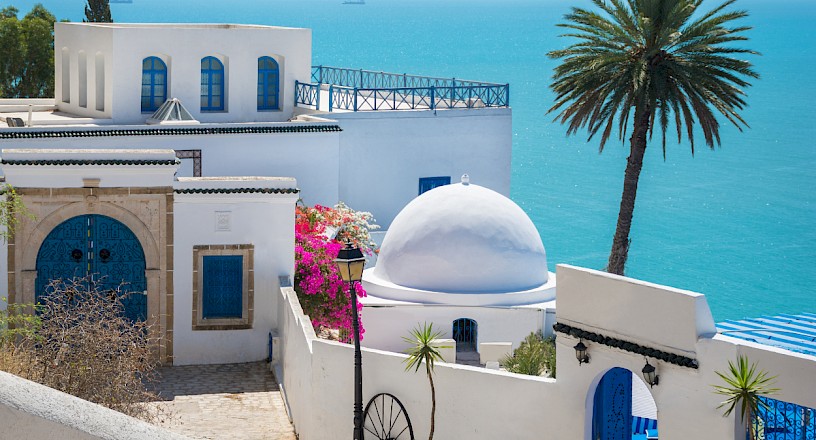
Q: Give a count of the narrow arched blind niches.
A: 3